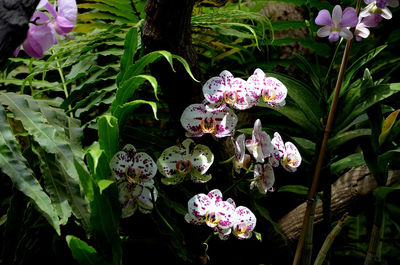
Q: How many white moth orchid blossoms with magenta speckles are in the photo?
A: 12